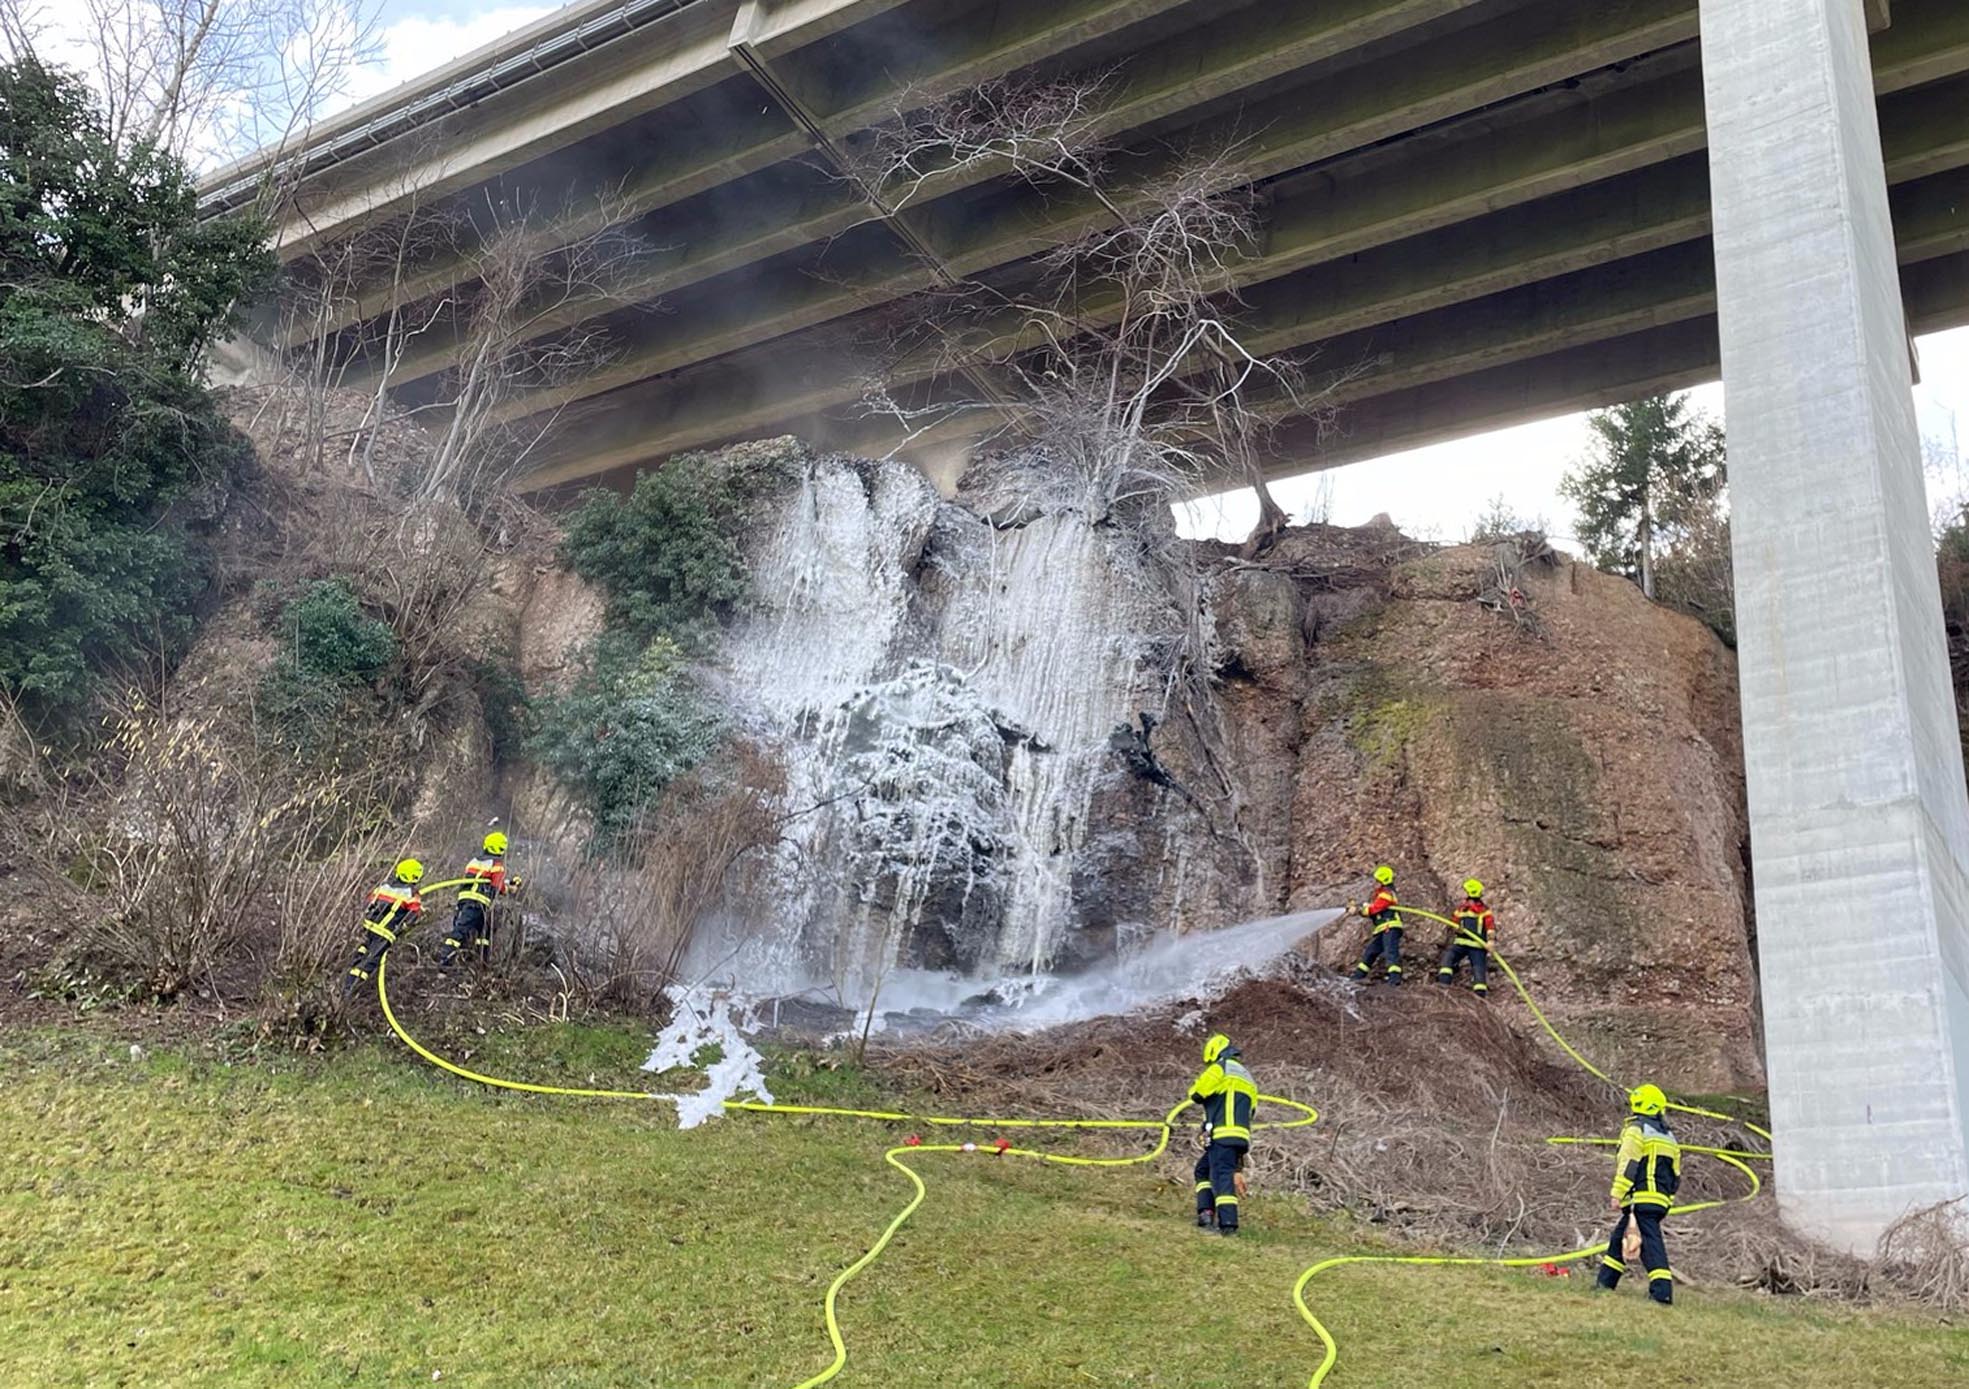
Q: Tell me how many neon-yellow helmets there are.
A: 6